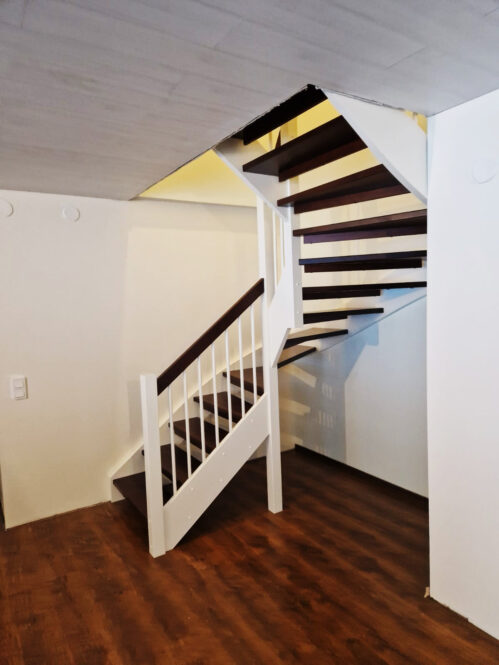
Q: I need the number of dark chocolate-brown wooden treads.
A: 14